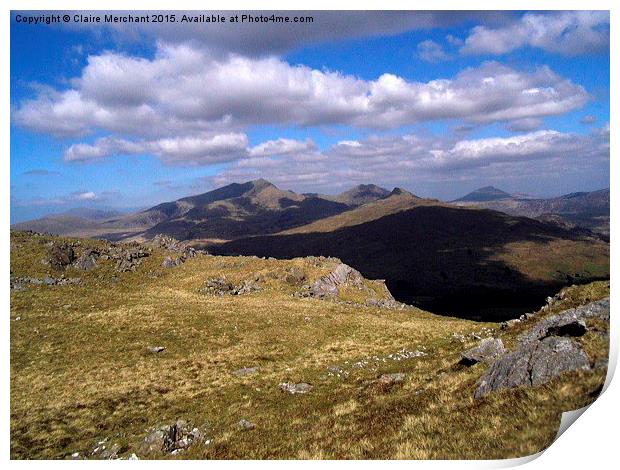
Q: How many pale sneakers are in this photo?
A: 0